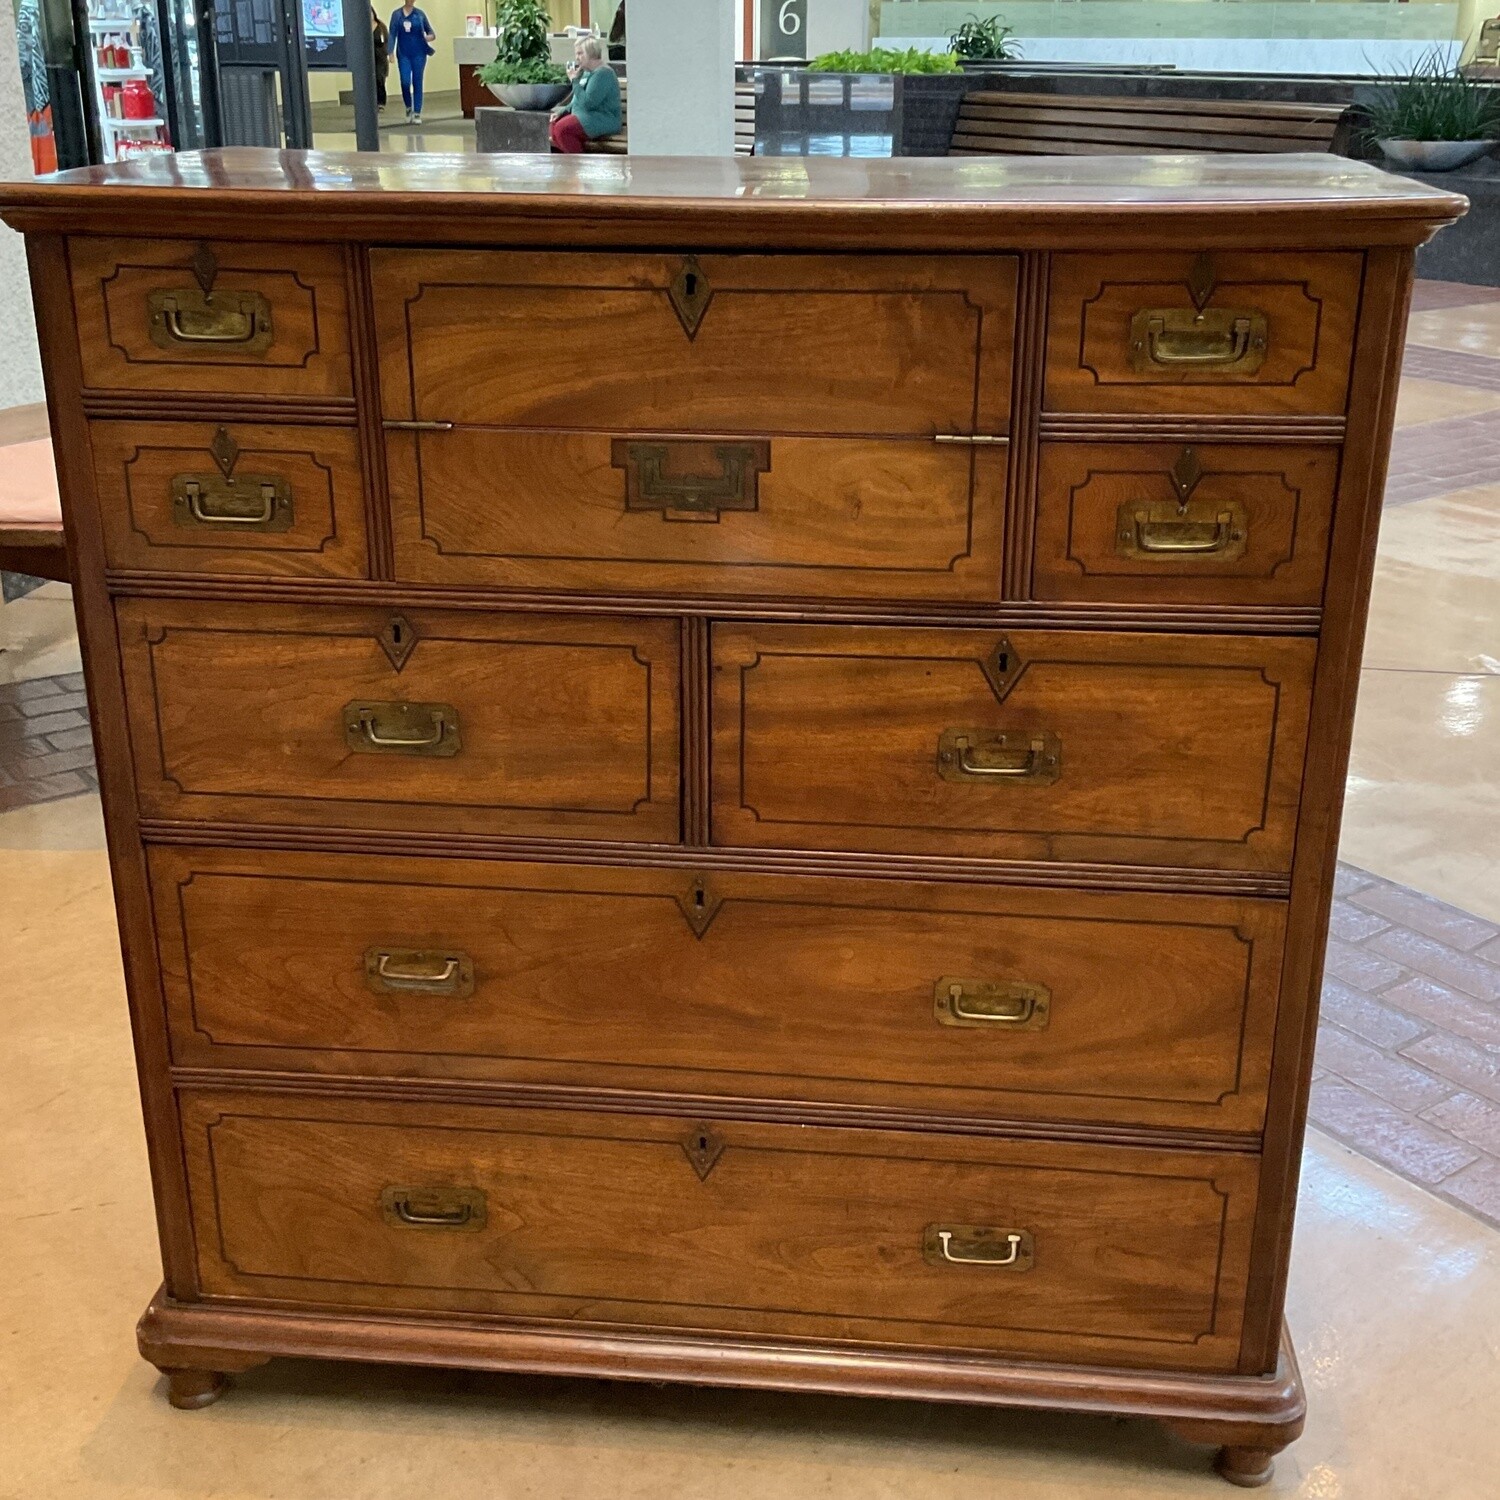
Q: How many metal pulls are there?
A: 11